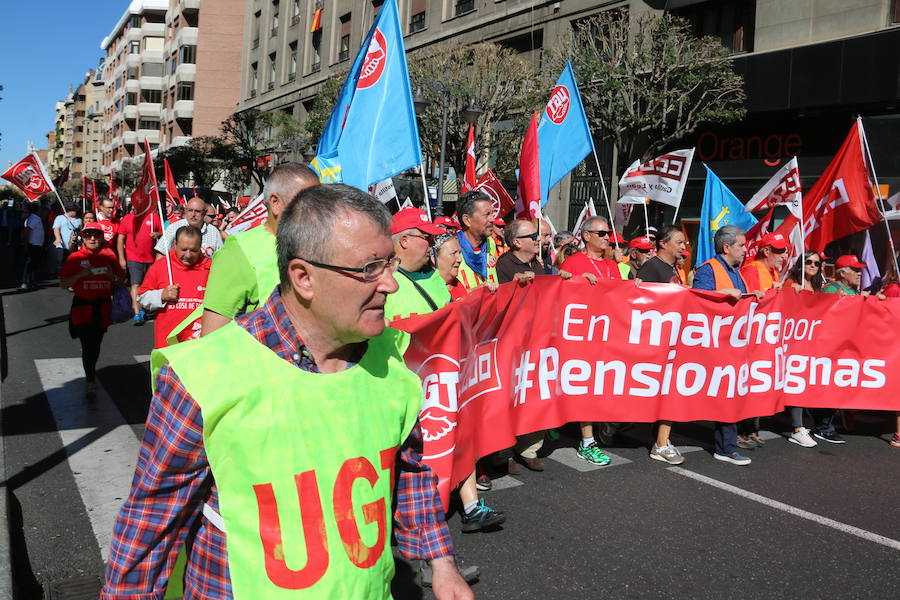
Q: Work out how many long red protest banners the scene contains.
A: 1